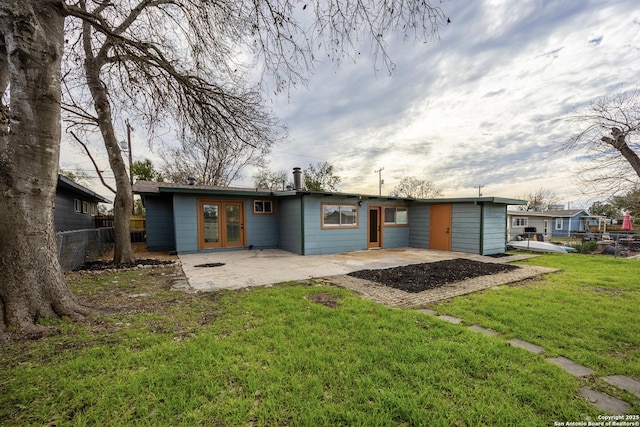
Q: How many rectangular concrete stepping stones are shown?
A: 7